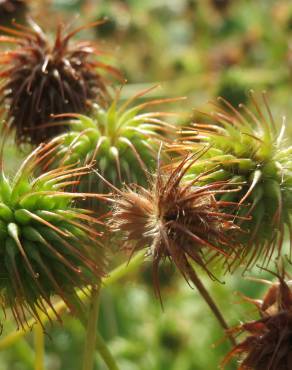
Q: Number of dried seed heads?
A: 3